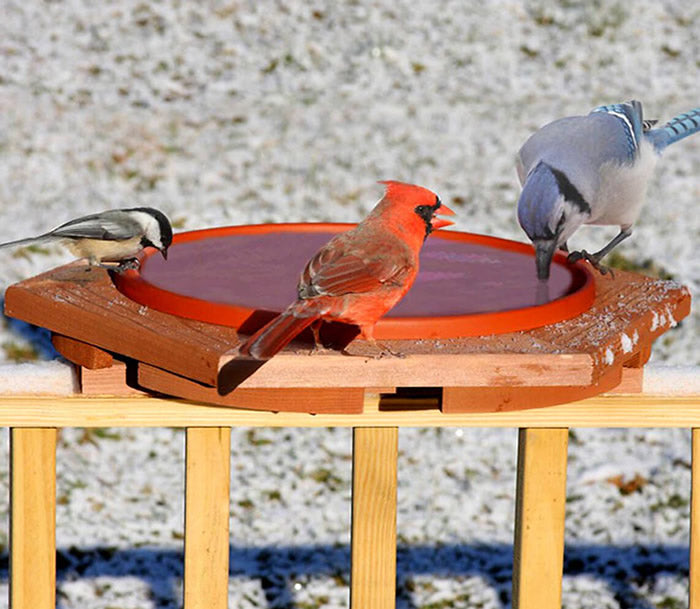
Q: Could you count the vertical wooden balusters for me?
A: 5